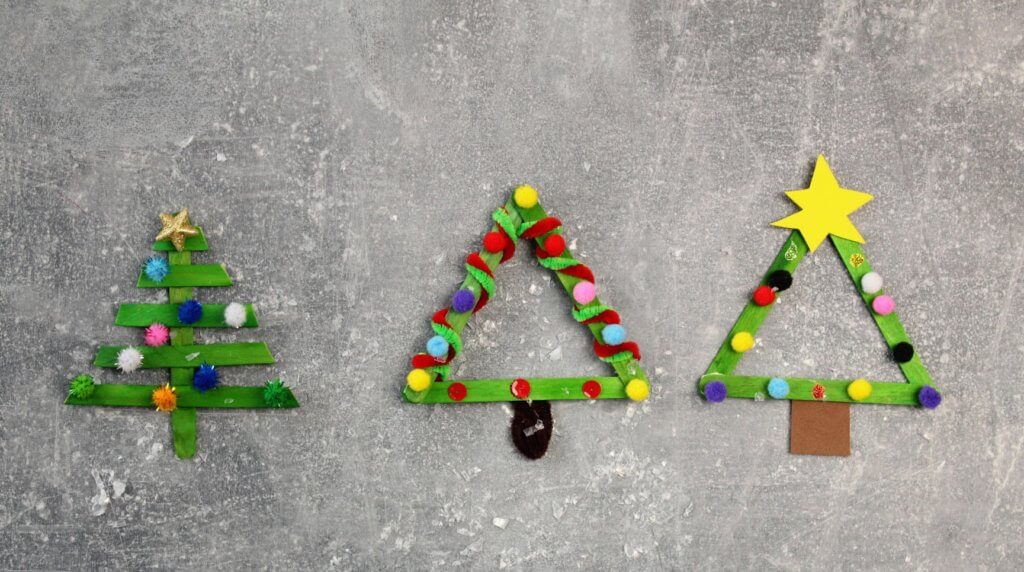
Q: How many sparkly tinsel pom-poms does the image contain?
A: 9